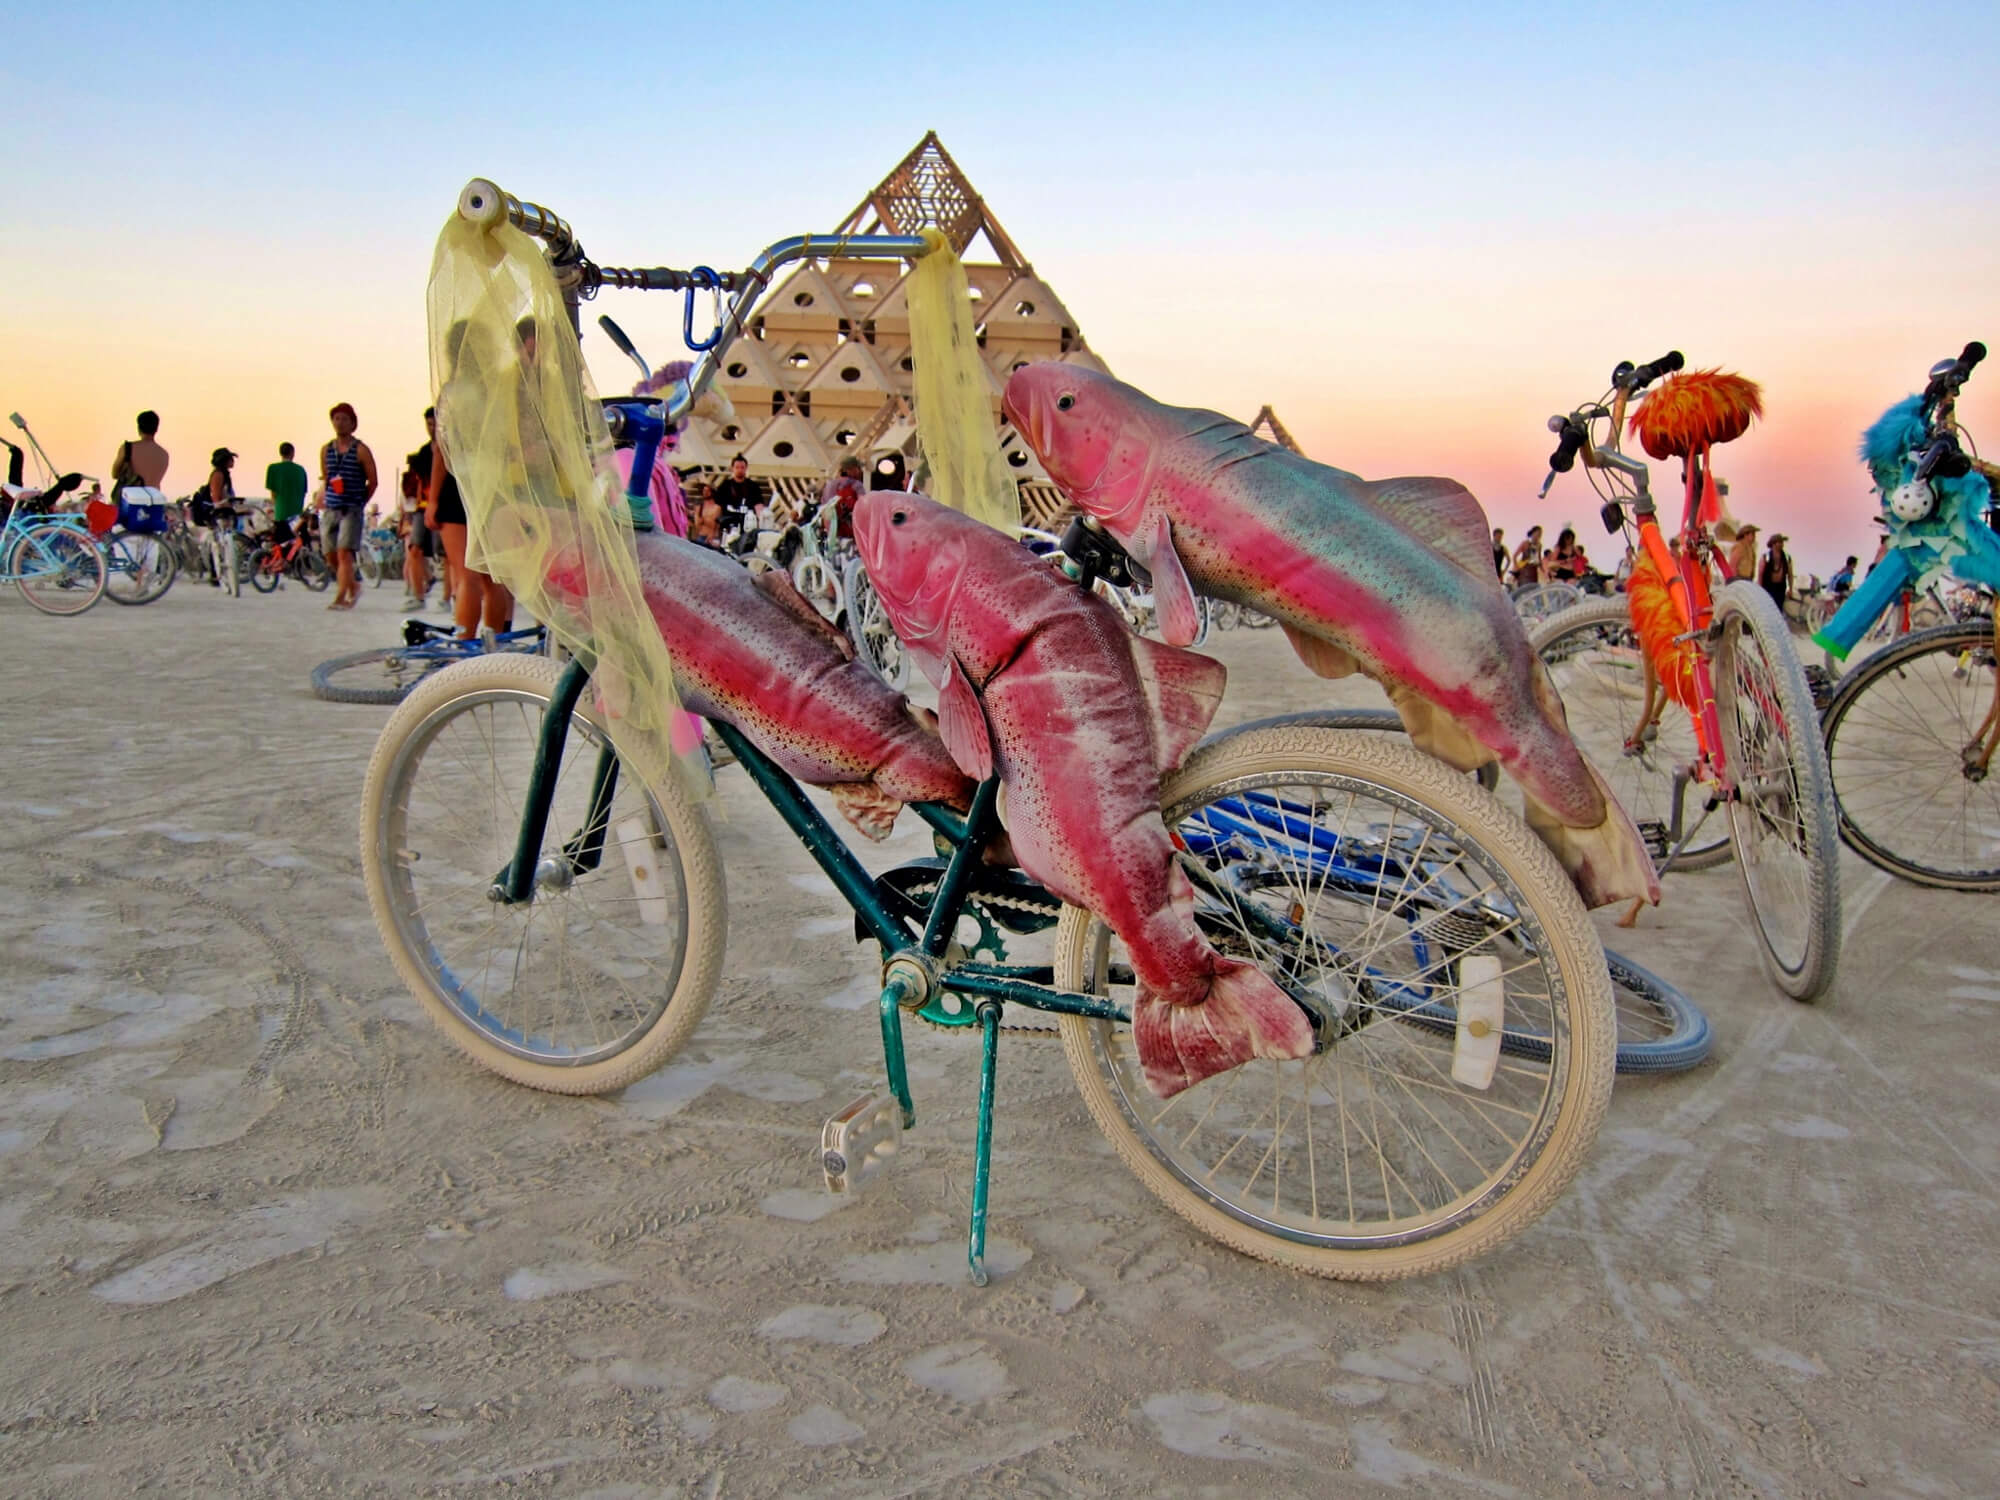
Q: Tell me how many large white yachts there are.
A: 0